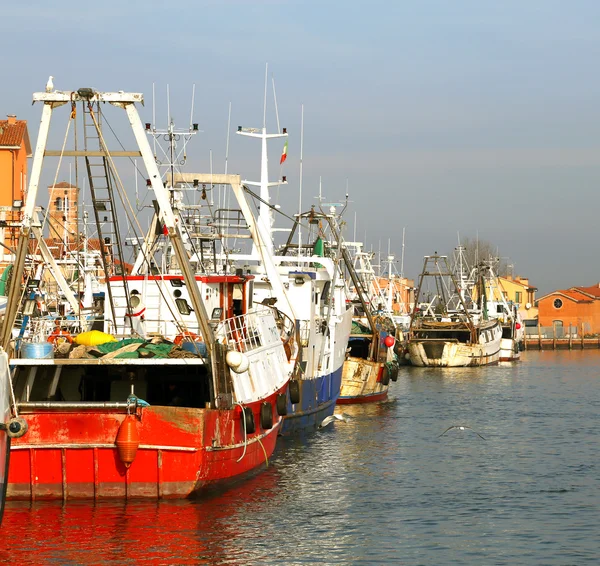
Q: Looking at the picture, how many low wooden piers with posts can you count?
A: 1